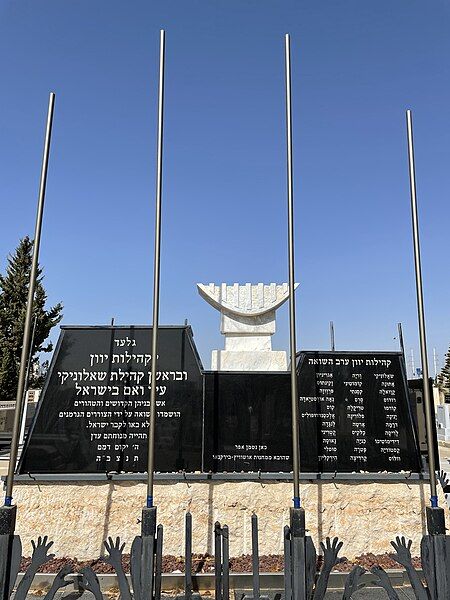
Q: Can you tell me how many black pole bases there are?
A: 4